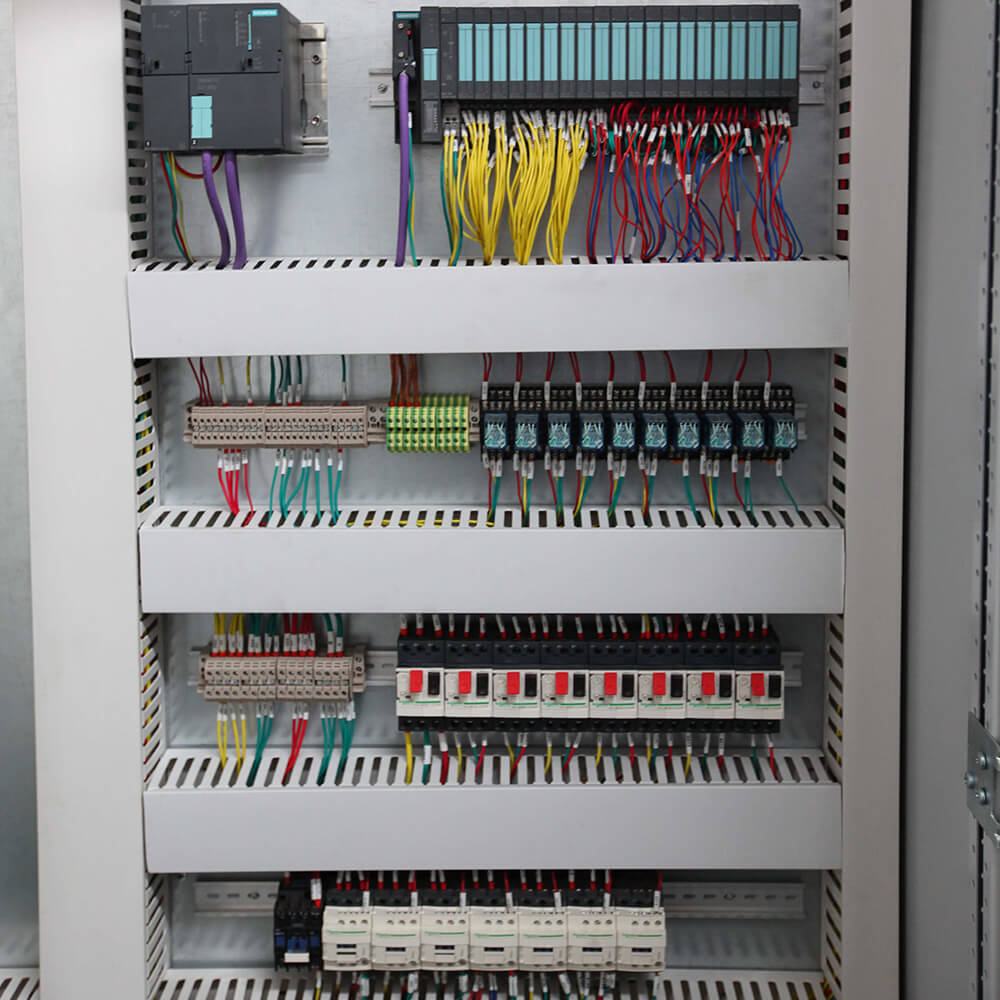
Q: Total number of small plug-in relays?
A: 10